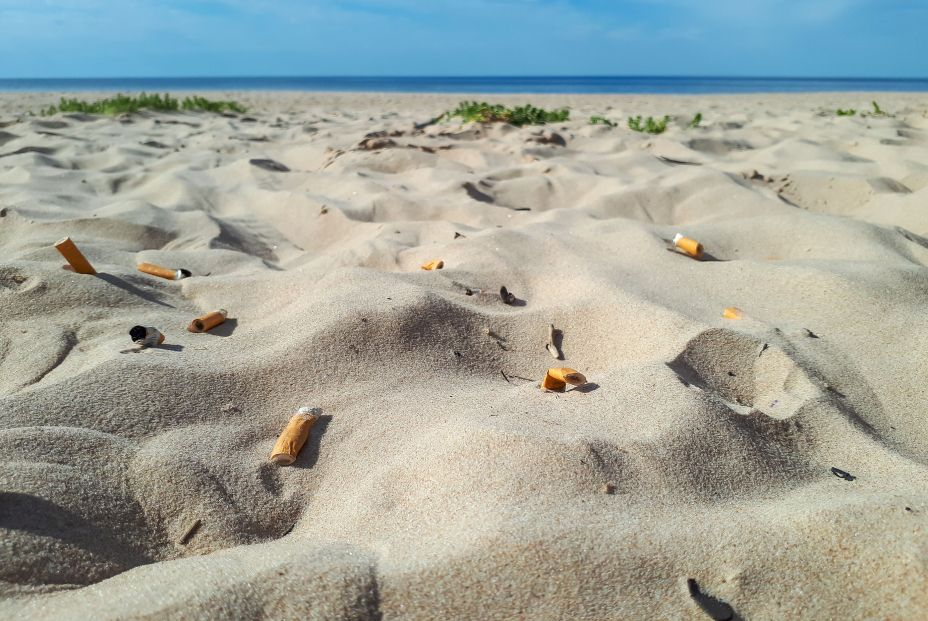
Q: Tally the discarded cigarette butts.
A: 9